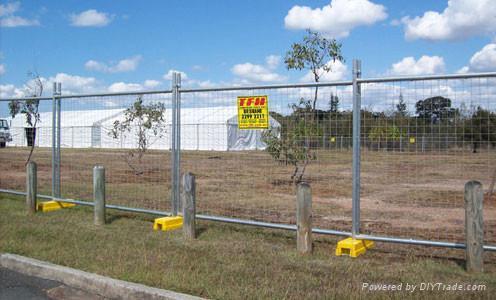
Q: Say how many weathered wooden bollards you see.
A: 5